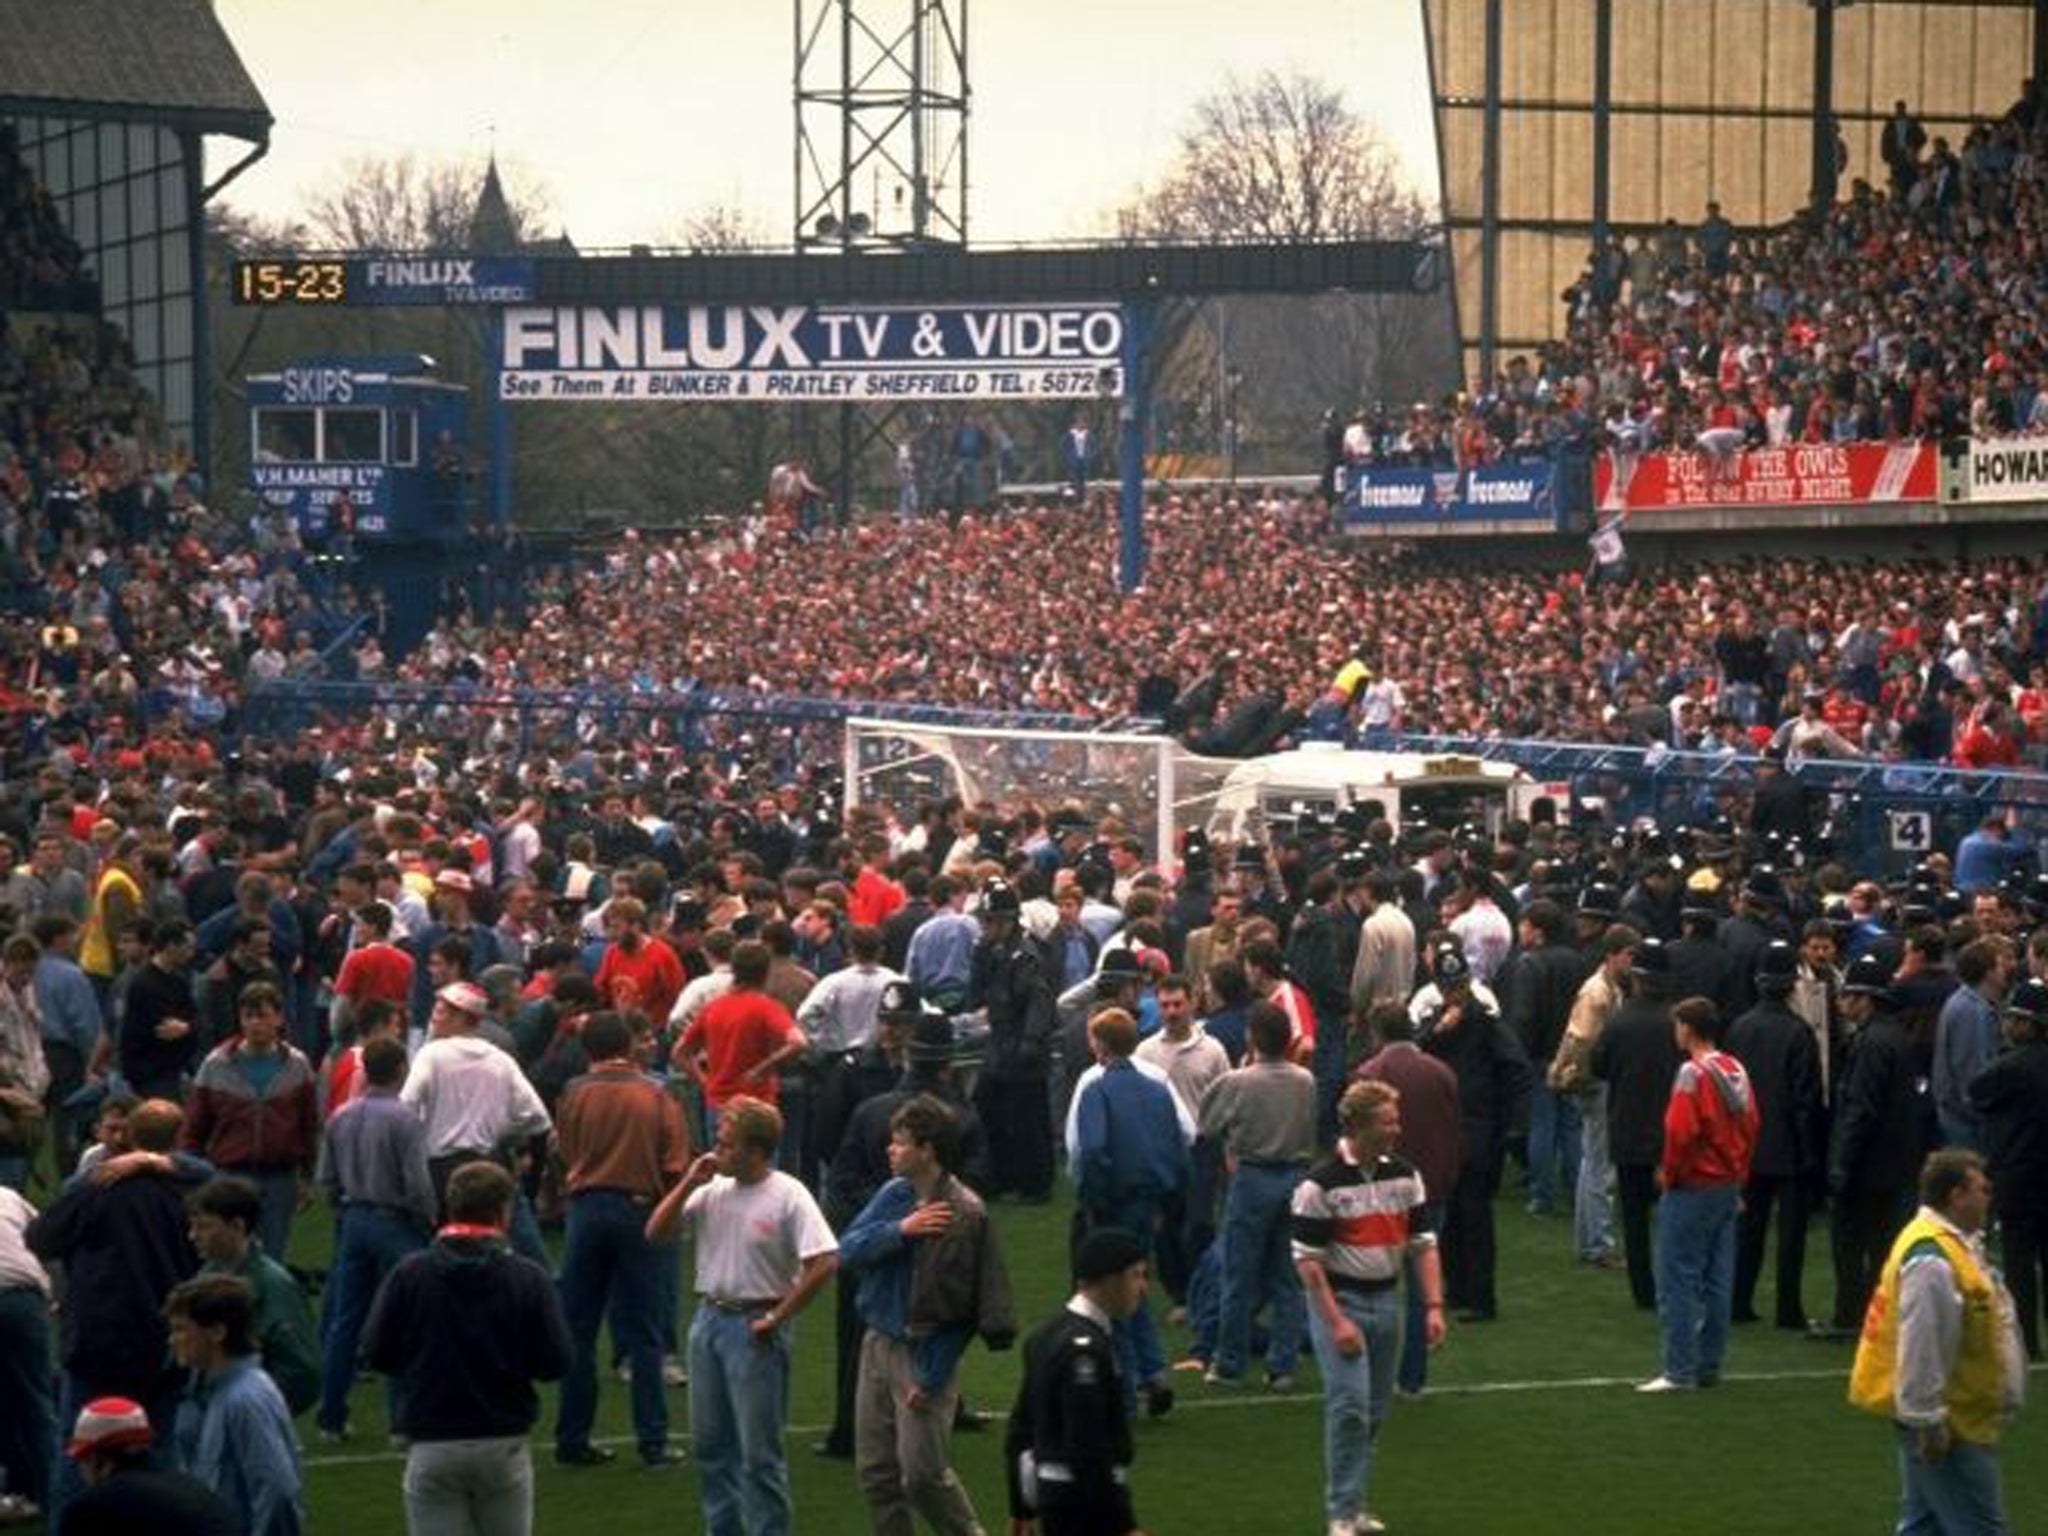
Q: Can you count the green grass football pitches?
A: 1